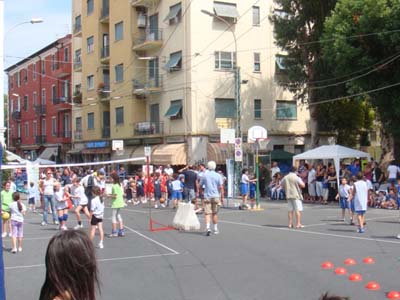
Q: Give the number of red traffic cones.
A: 7